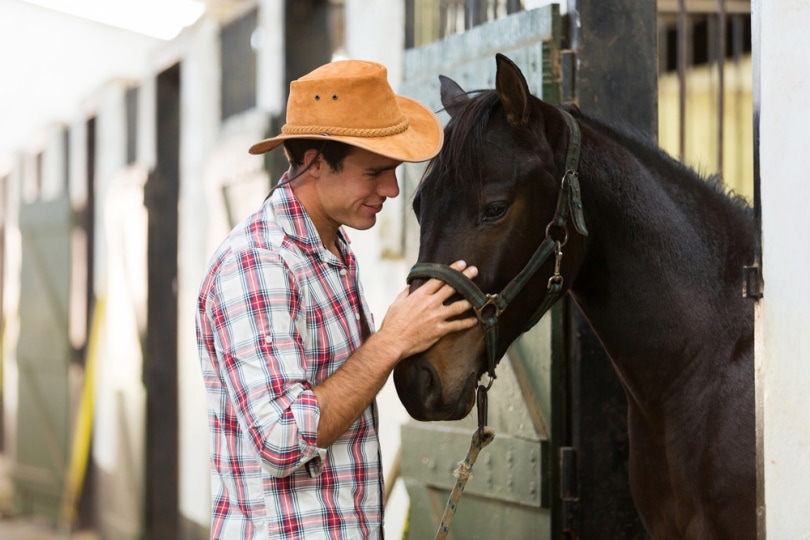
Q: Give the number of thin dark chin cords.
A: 1